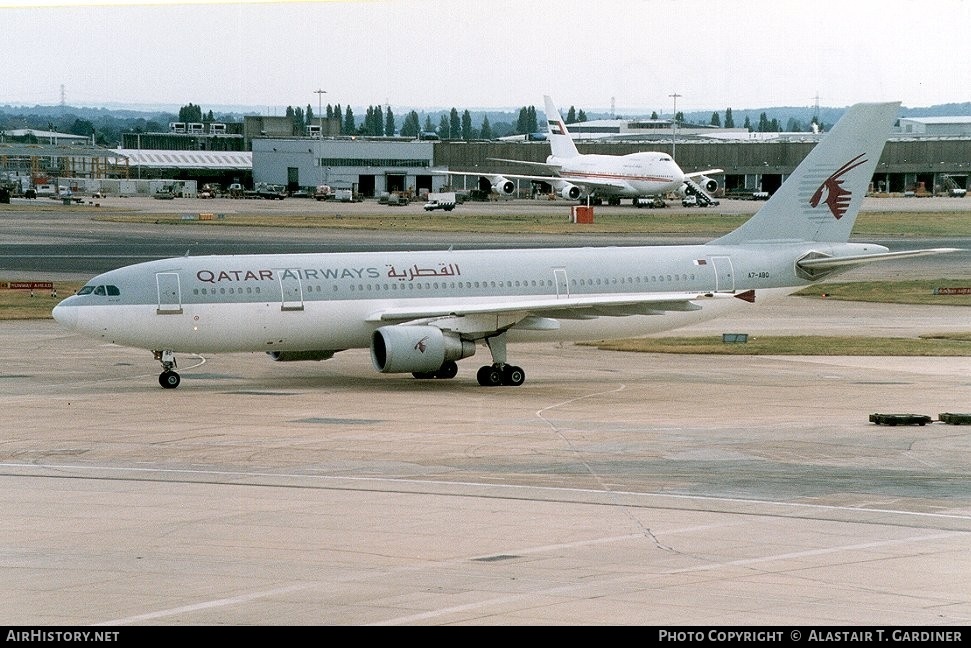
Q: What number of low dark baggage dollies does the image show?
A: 2